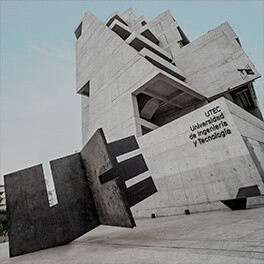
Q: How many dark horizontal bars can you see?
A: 3